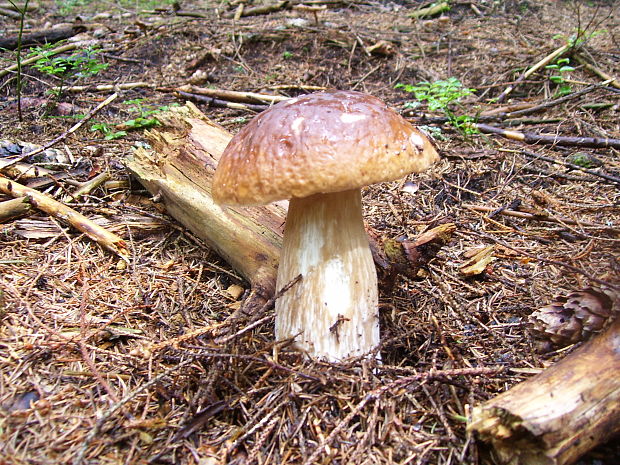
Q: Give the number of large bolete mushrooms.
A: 1